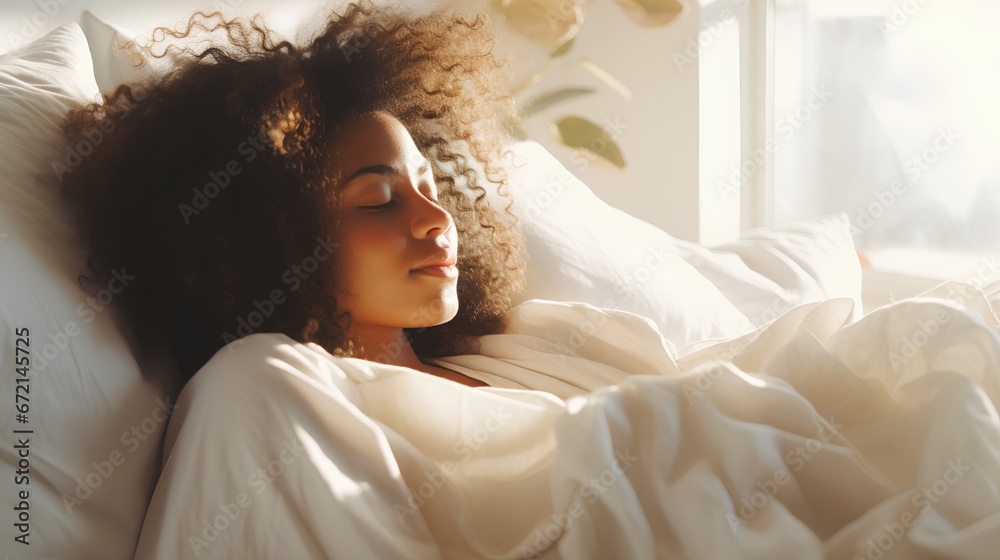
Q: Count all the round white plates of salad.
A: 0